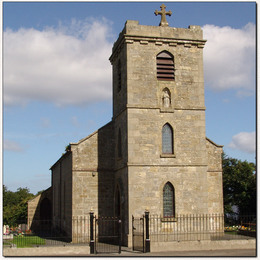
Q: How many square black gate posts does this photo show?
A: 2